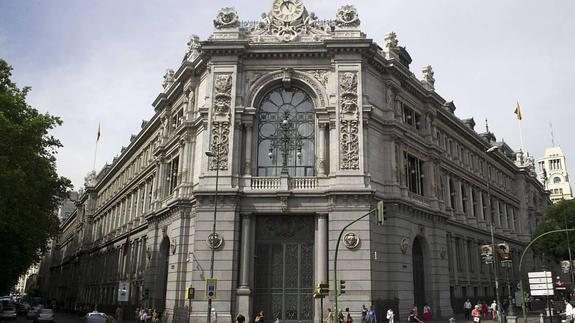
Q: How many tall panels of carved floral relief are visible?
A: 2